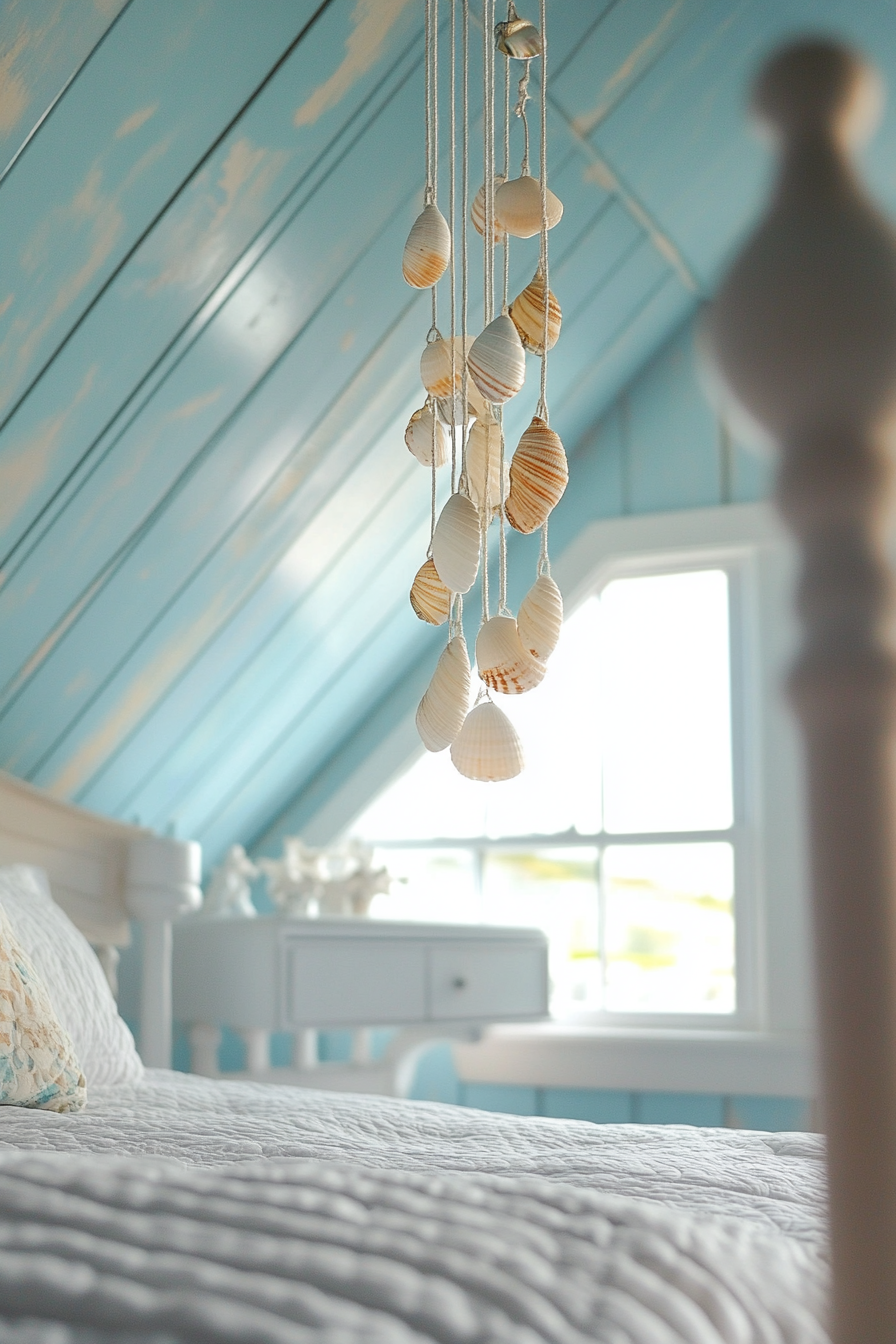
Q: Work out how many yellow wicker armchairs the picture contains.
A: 0